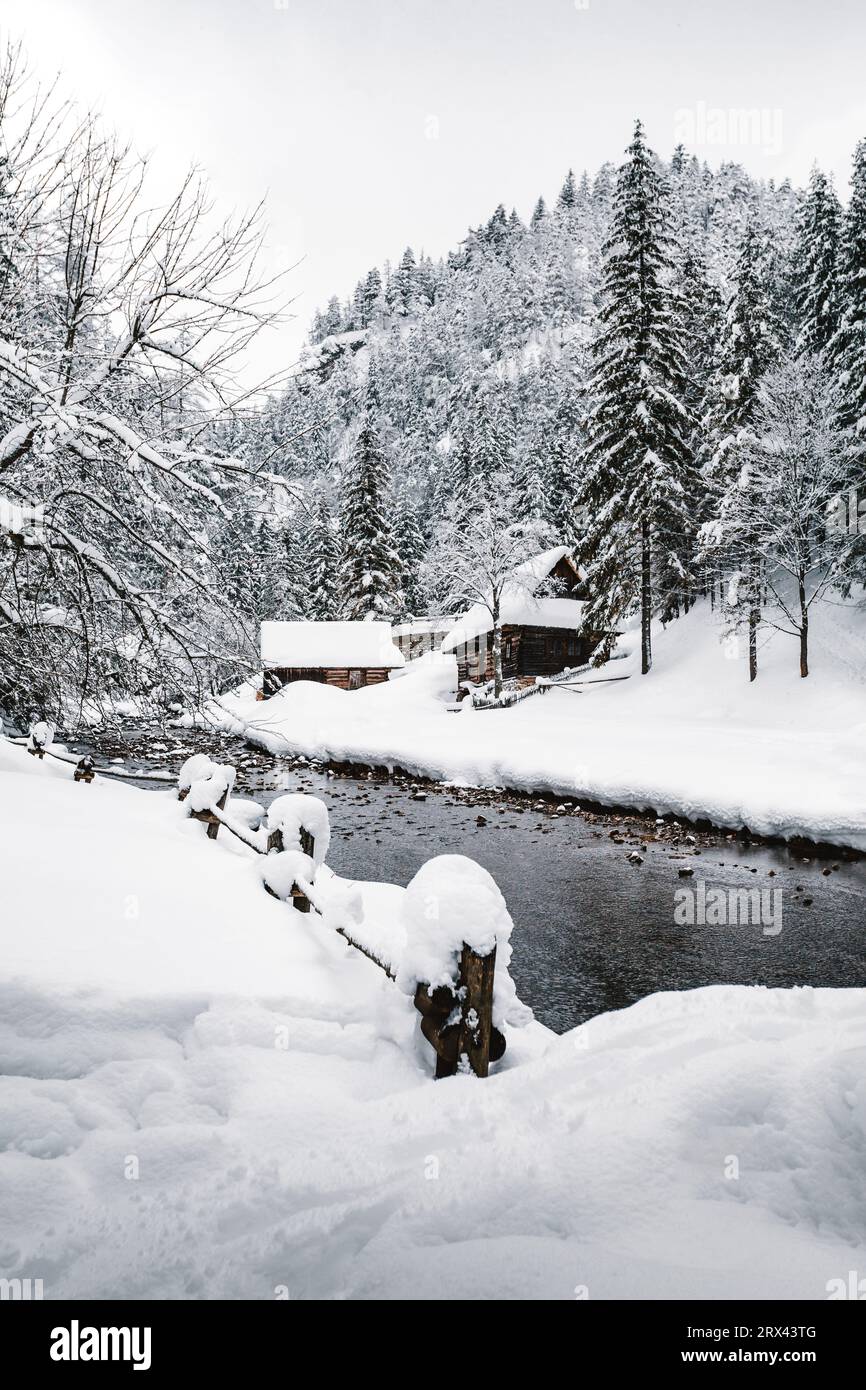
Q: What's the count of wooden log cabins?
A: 2